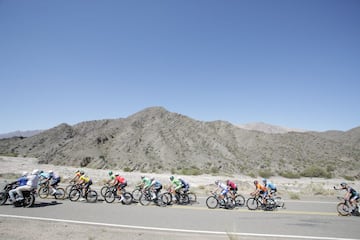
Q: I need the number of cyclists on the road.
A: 15